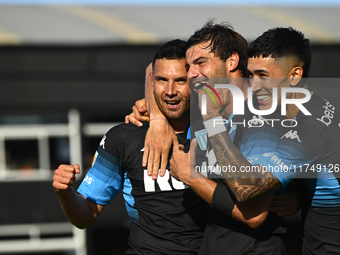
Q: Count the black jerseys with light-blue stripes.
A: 3